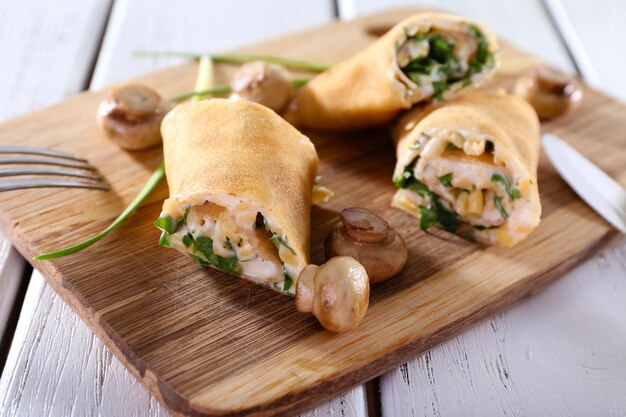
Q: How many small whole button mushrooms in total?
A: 5